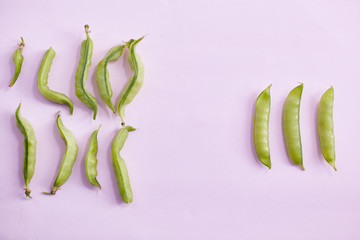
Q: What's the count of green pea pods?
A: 12